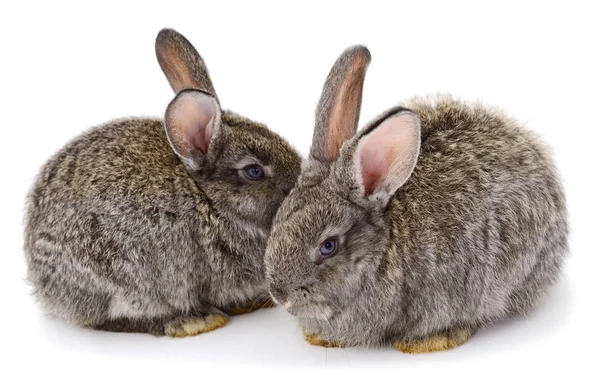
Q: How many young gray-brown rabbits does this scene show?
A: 2